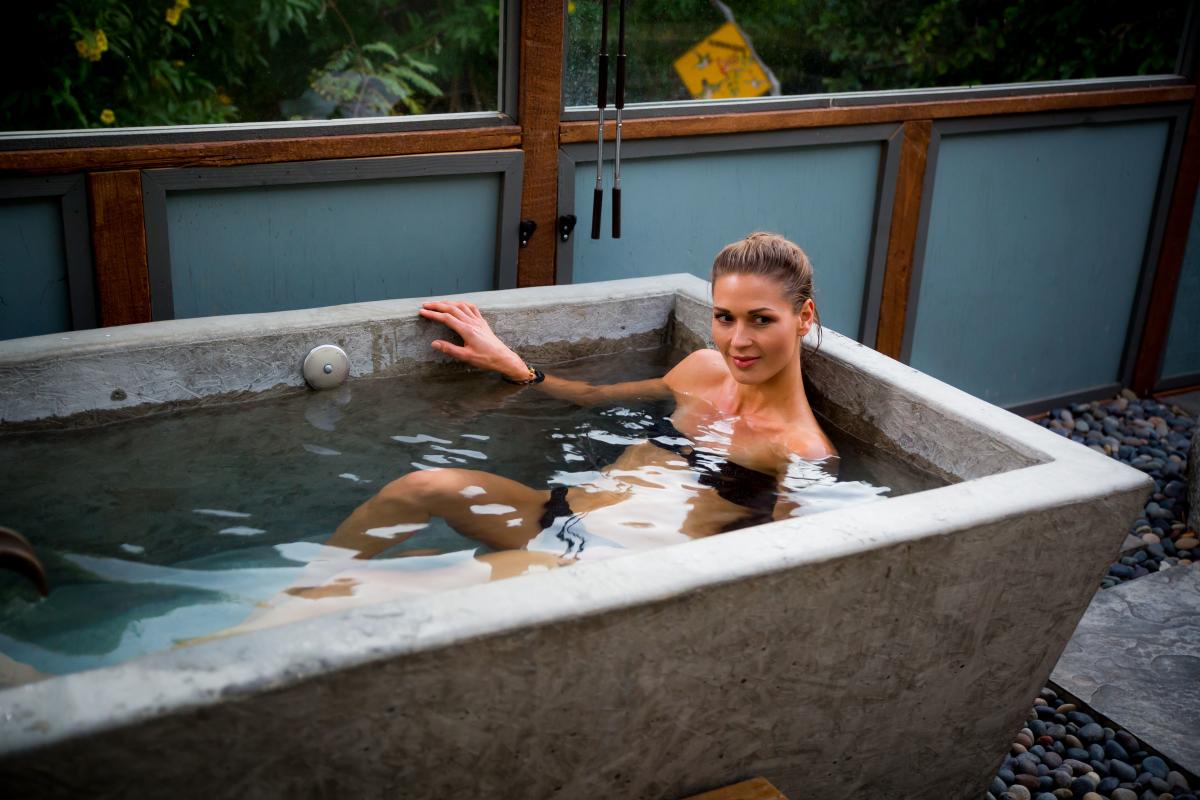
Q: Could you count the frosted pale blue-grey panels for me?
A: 5